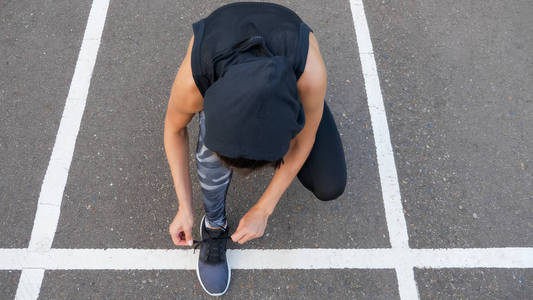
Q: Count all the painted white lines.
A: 3